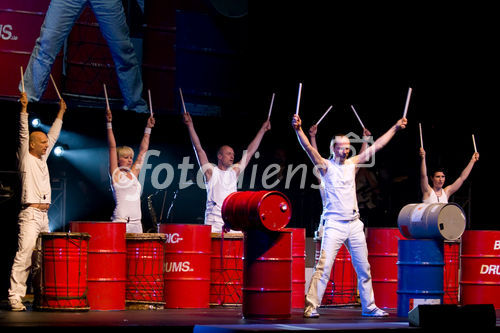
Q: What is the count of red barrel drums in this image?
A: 12